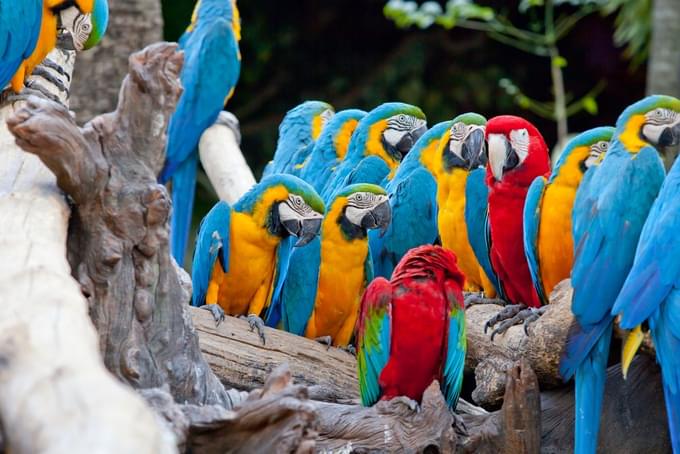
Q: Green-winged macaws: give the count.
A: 2